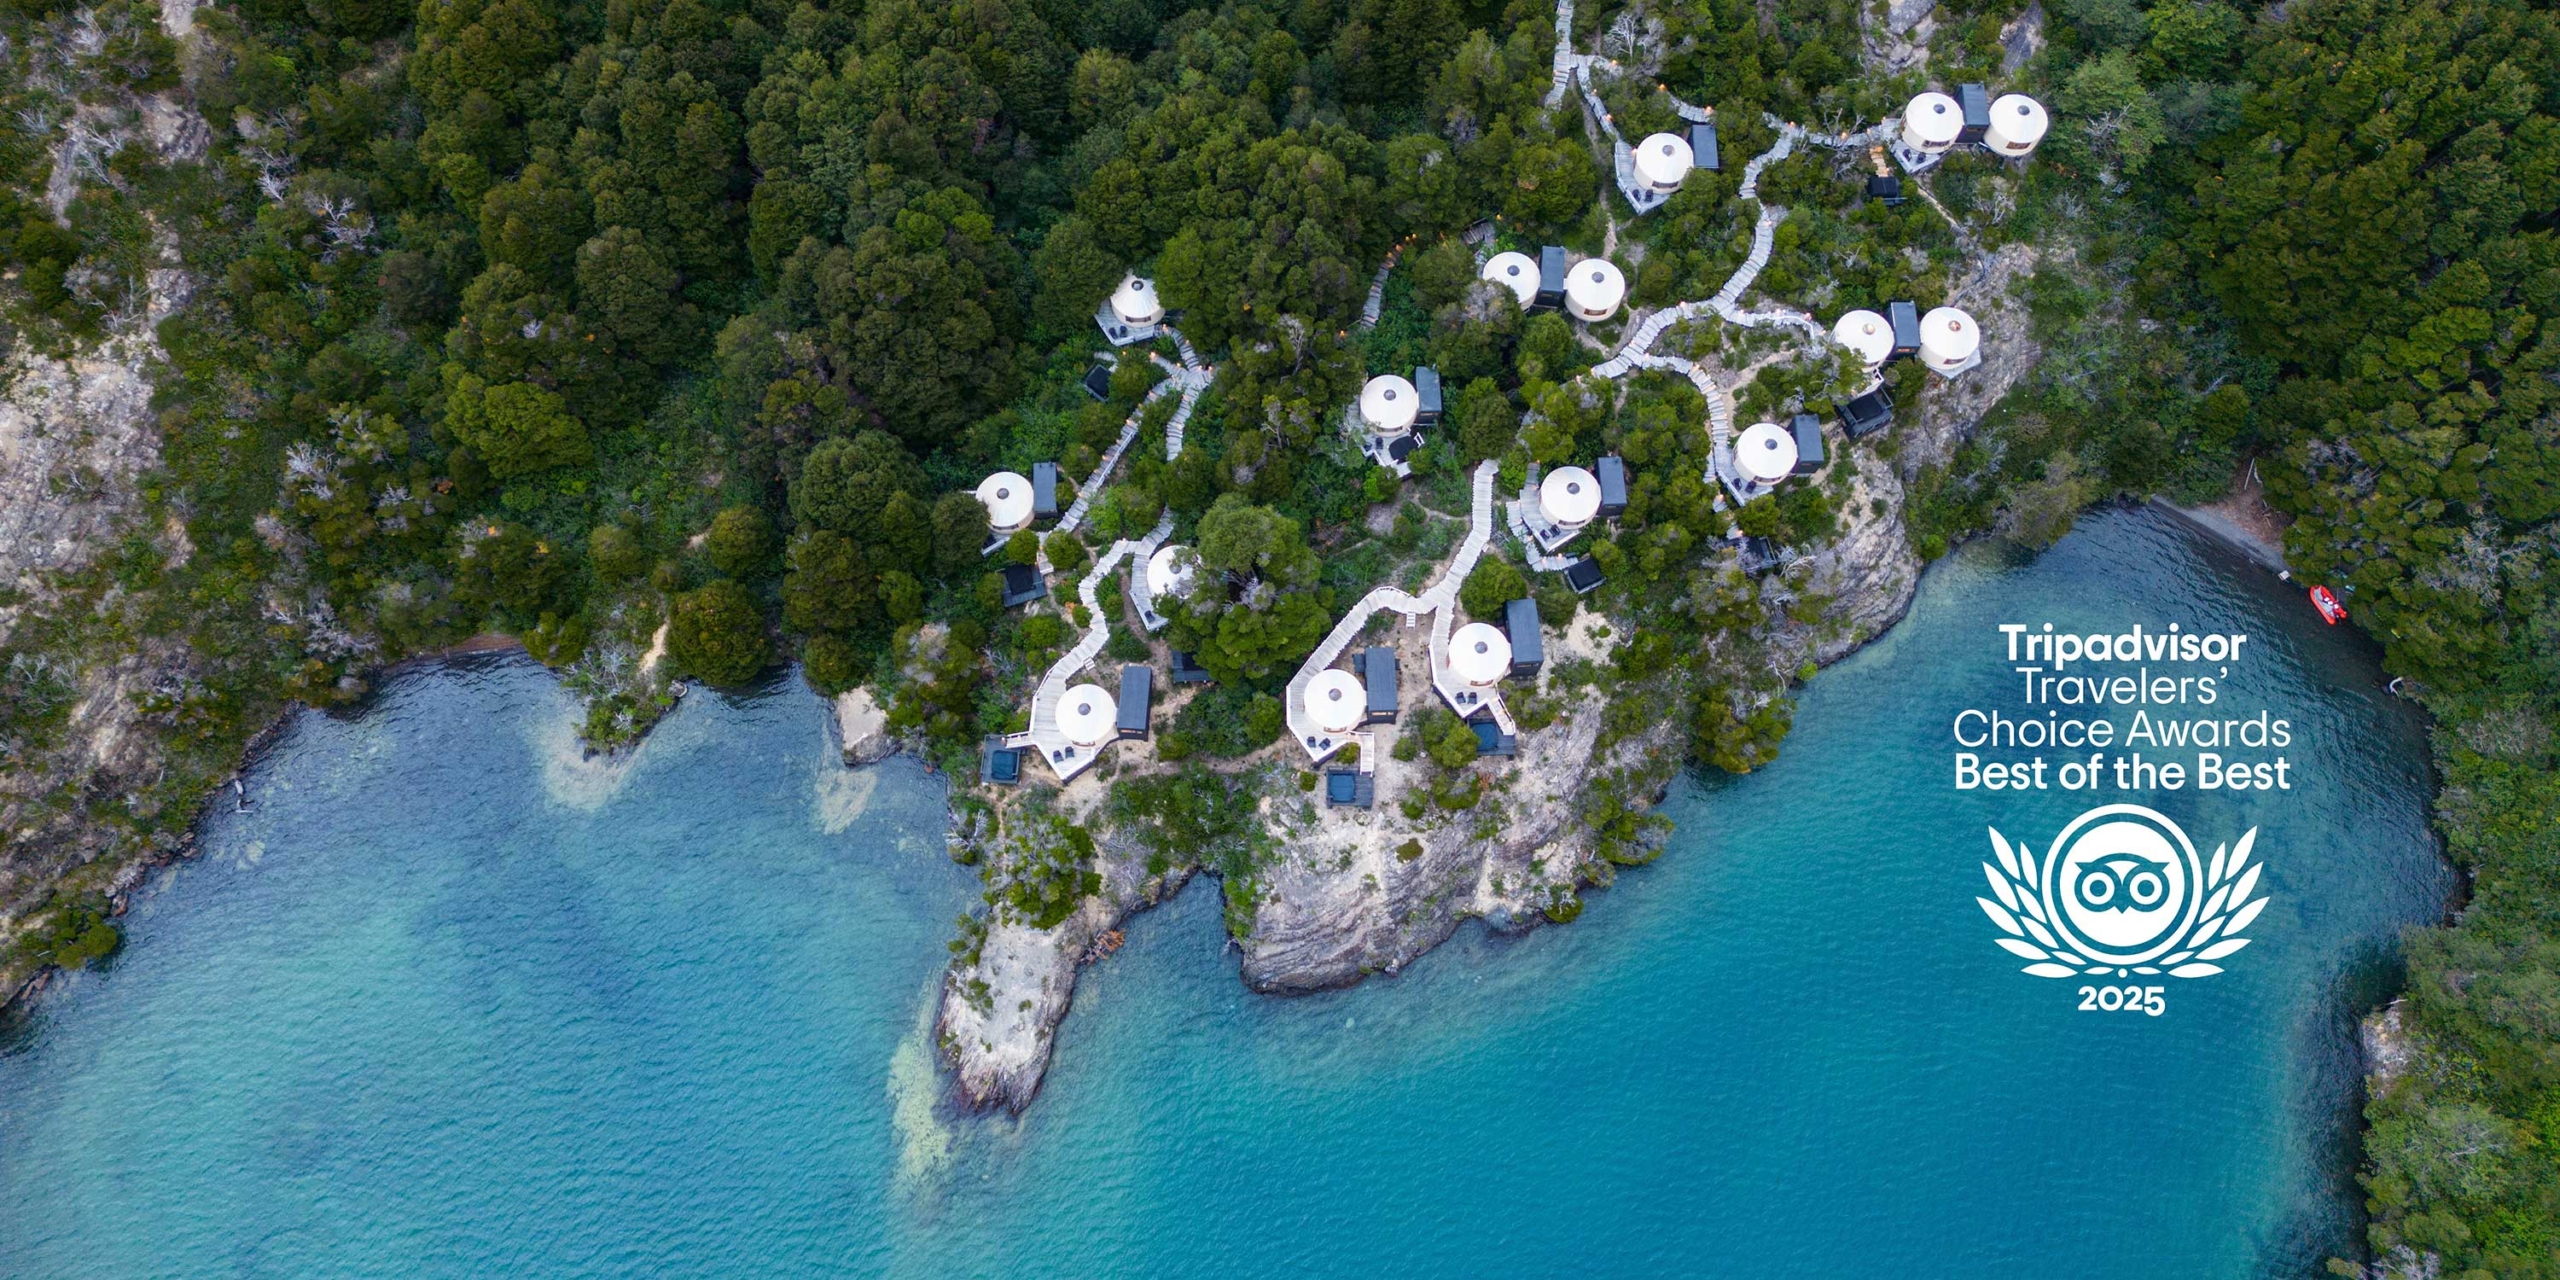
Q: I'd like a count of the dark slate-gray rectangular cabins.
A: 11